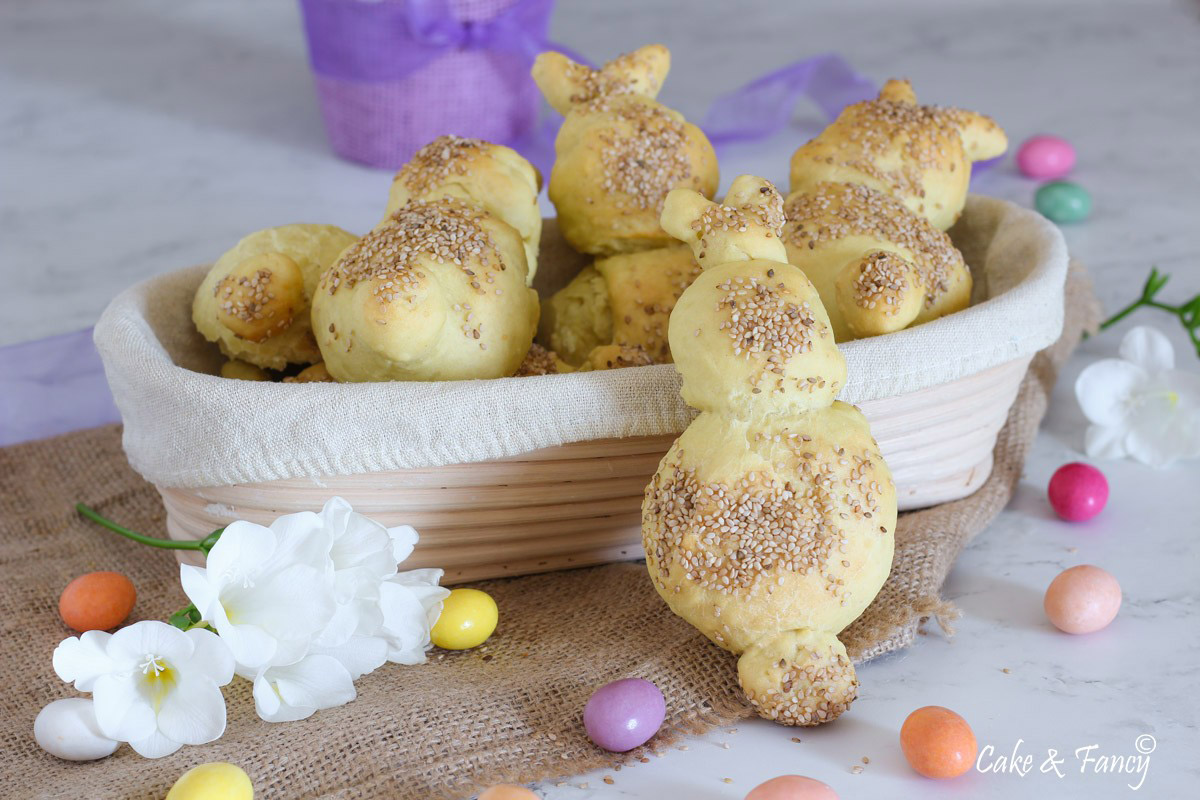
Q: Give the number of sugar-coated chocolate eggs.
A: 12